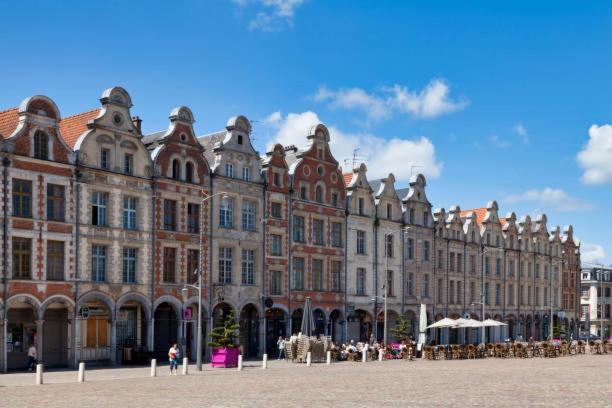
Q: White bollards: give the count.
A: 10